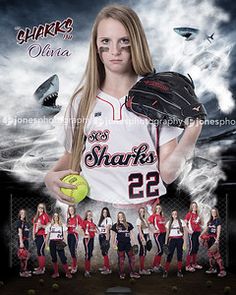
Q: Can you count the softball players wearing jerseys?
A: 13